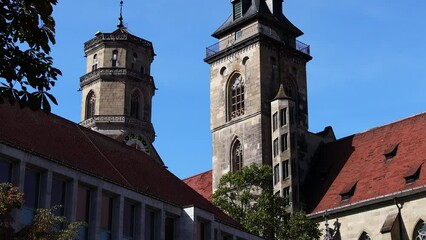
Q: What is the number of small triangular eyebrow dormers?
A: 3